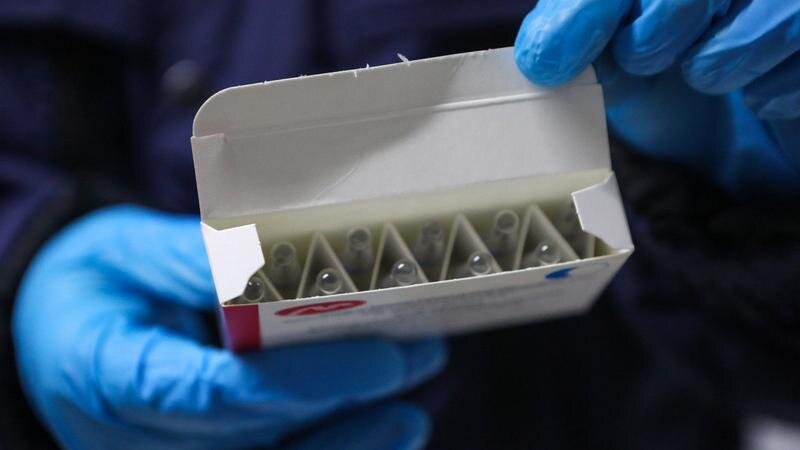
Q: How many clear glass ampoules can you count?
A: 10